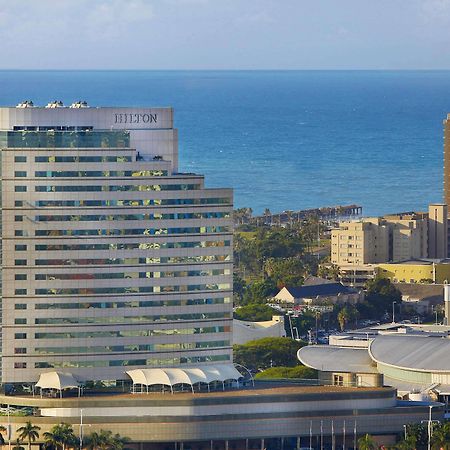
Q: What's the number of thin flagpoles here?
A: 5